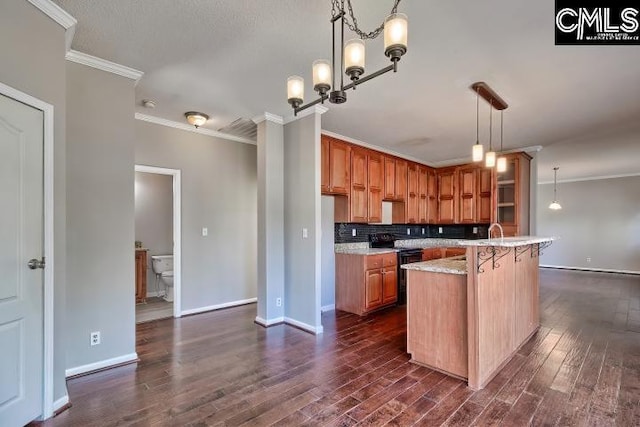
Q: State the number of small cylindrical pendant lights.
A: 3